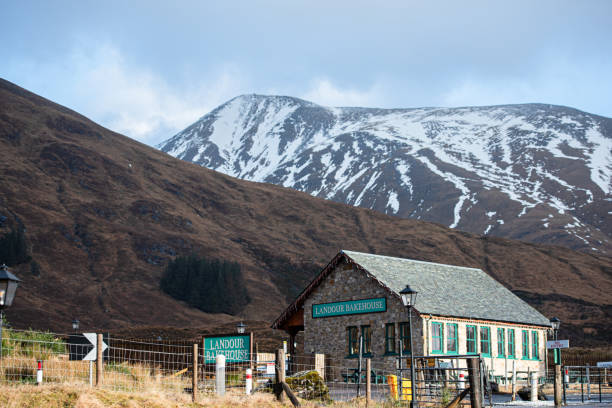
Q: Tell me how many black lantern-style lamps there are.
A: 5